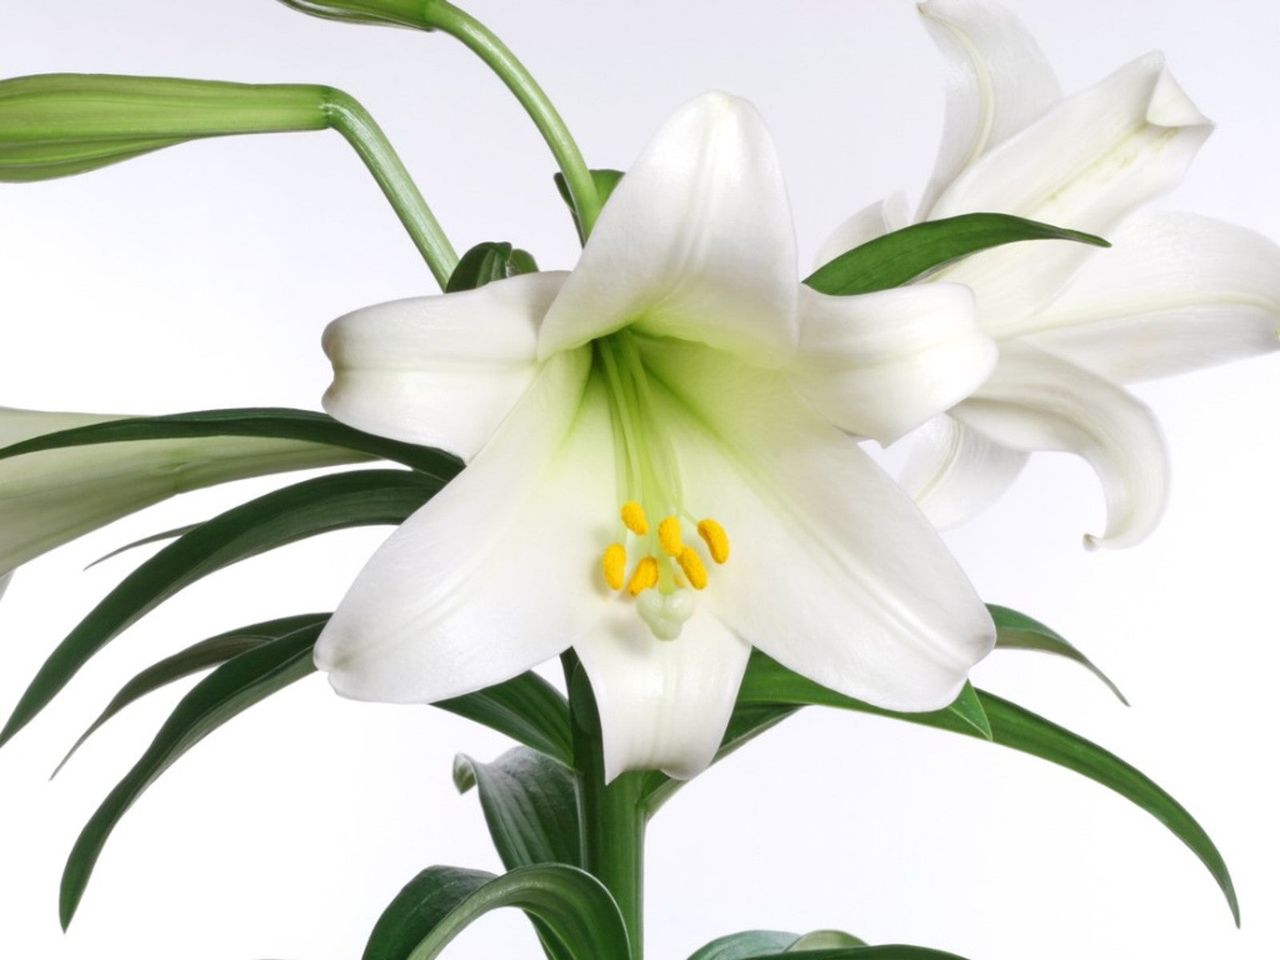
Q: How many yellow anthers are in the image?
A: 6